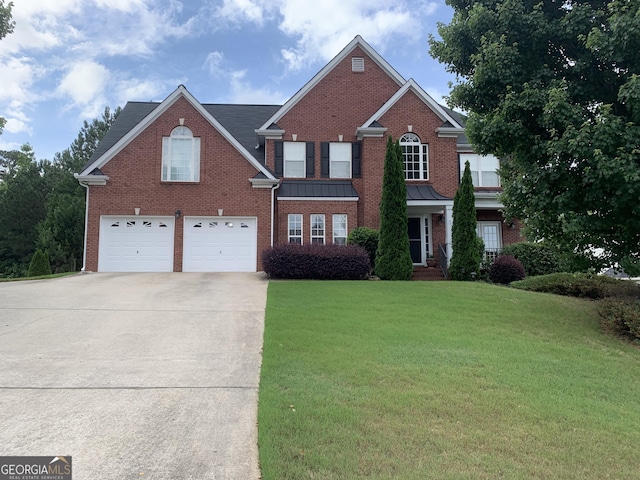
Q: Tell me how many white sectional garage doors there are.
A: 2